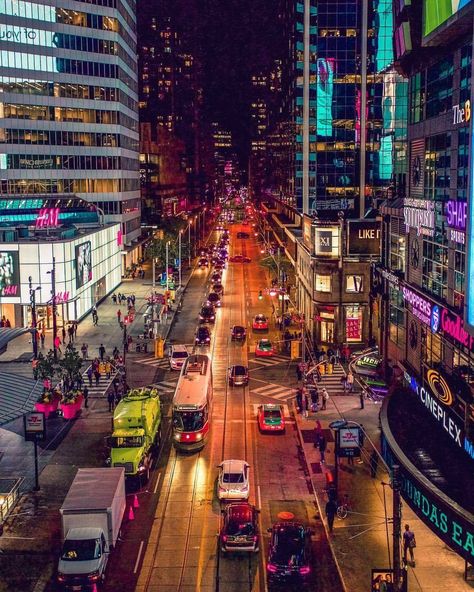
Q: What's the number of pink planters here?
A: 2